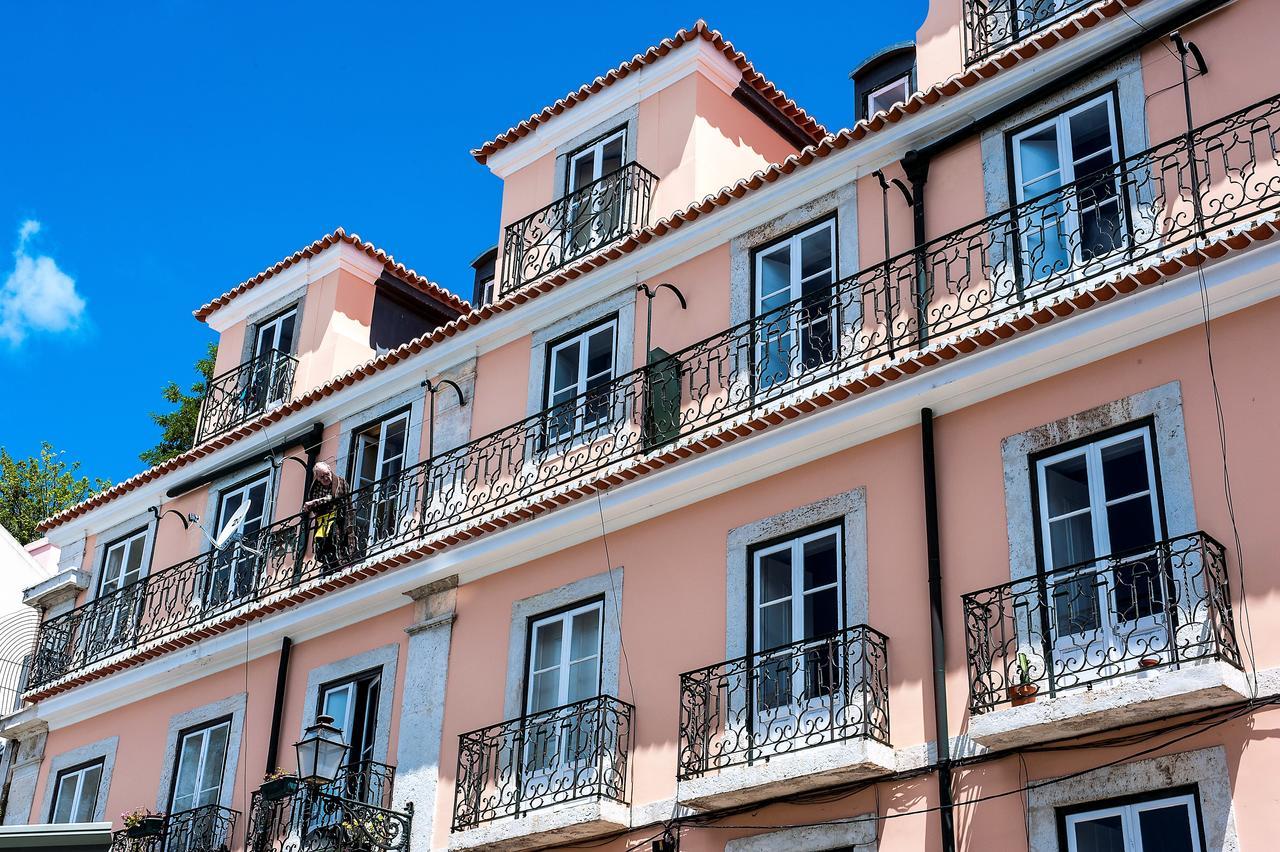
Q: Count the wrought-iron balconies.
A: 9